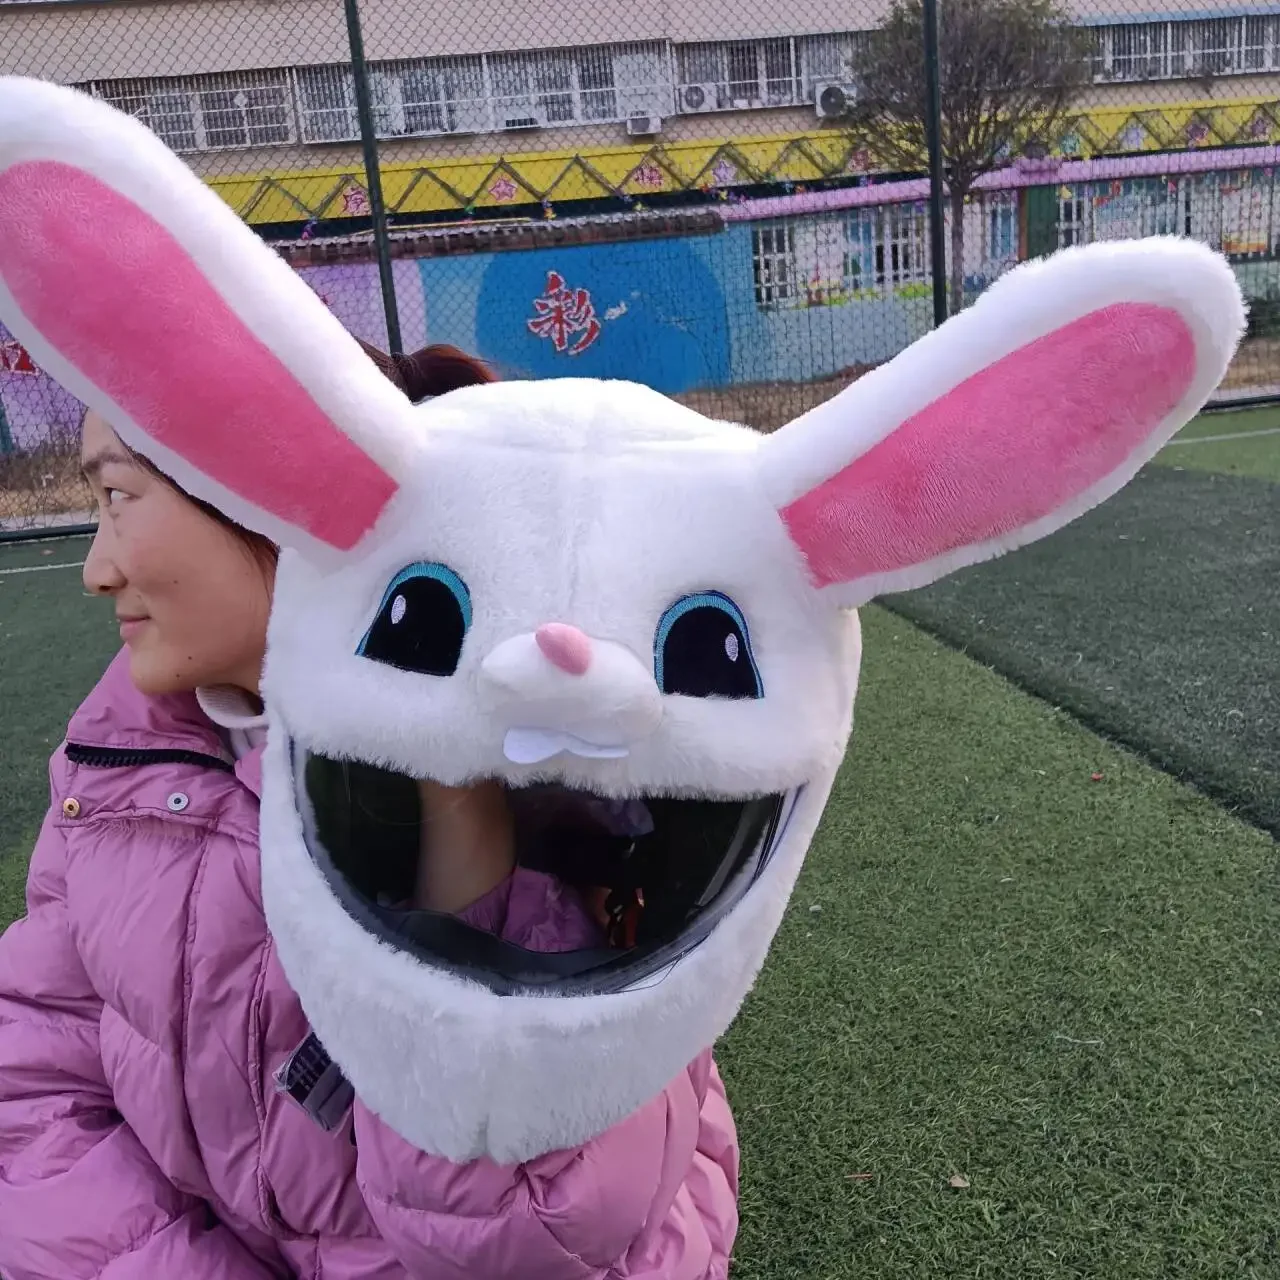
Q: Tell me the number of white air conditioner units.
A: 3